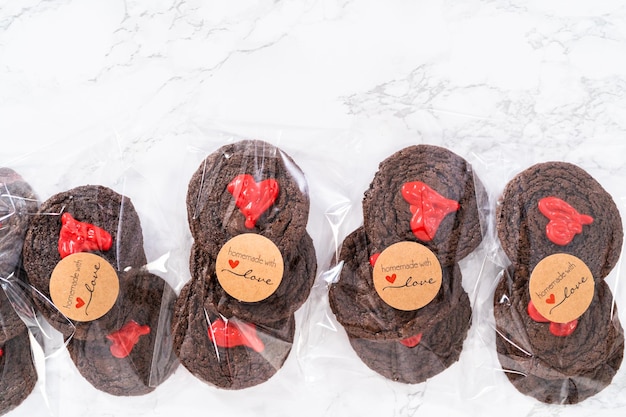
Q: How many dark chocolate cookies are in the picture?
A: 14